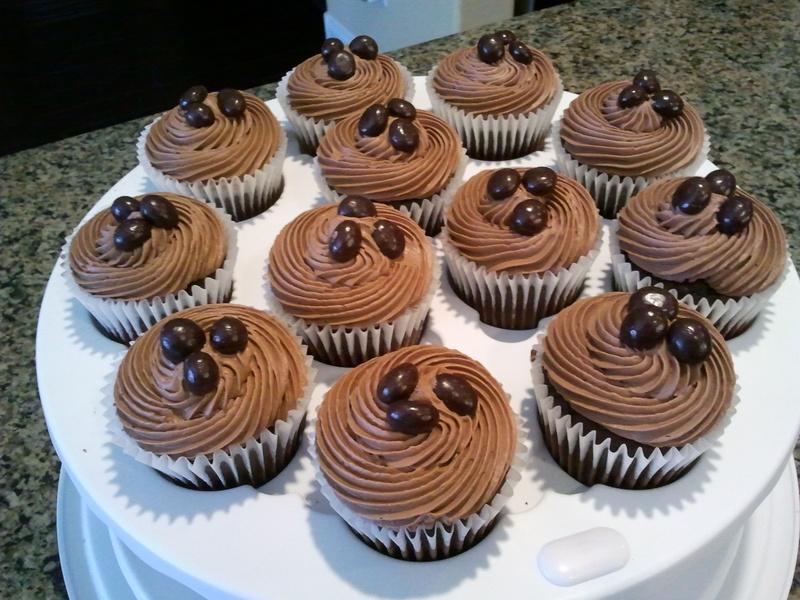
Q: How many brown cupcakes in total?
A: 12